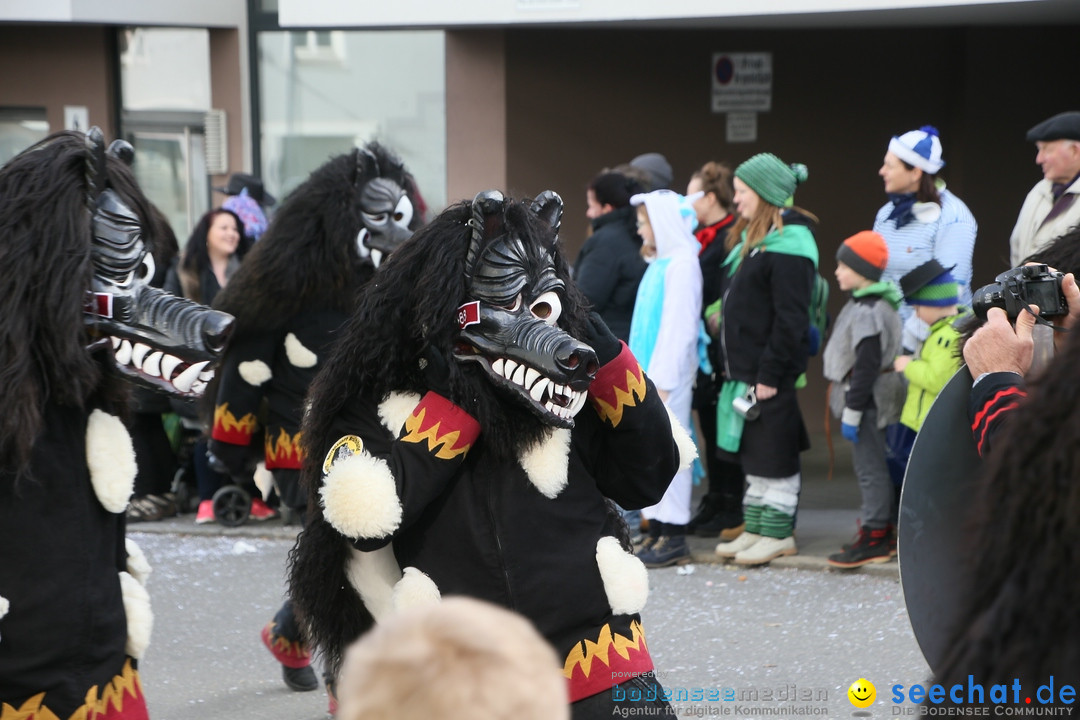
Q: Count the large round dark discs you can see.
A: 1